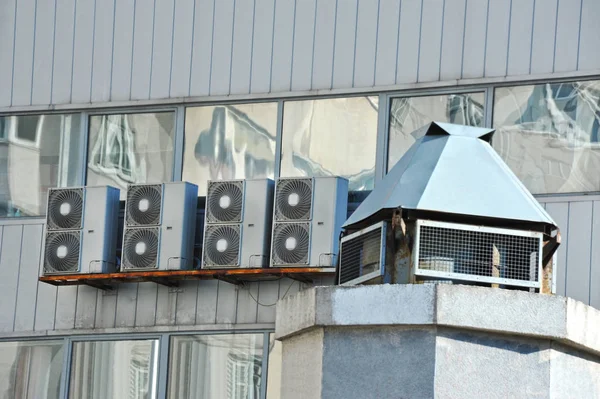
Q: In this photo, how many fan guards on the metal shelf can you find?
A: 8